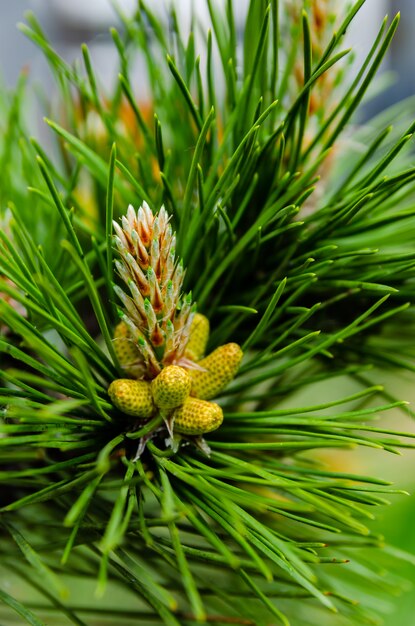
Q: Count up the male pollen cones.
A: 6